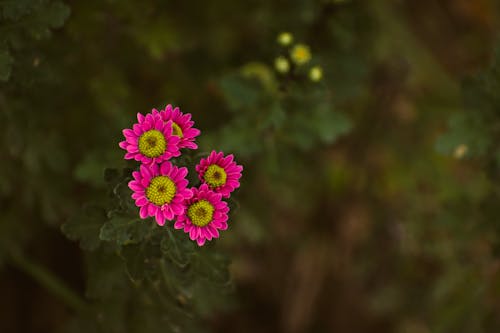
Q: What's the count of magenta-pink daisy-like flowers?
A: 5